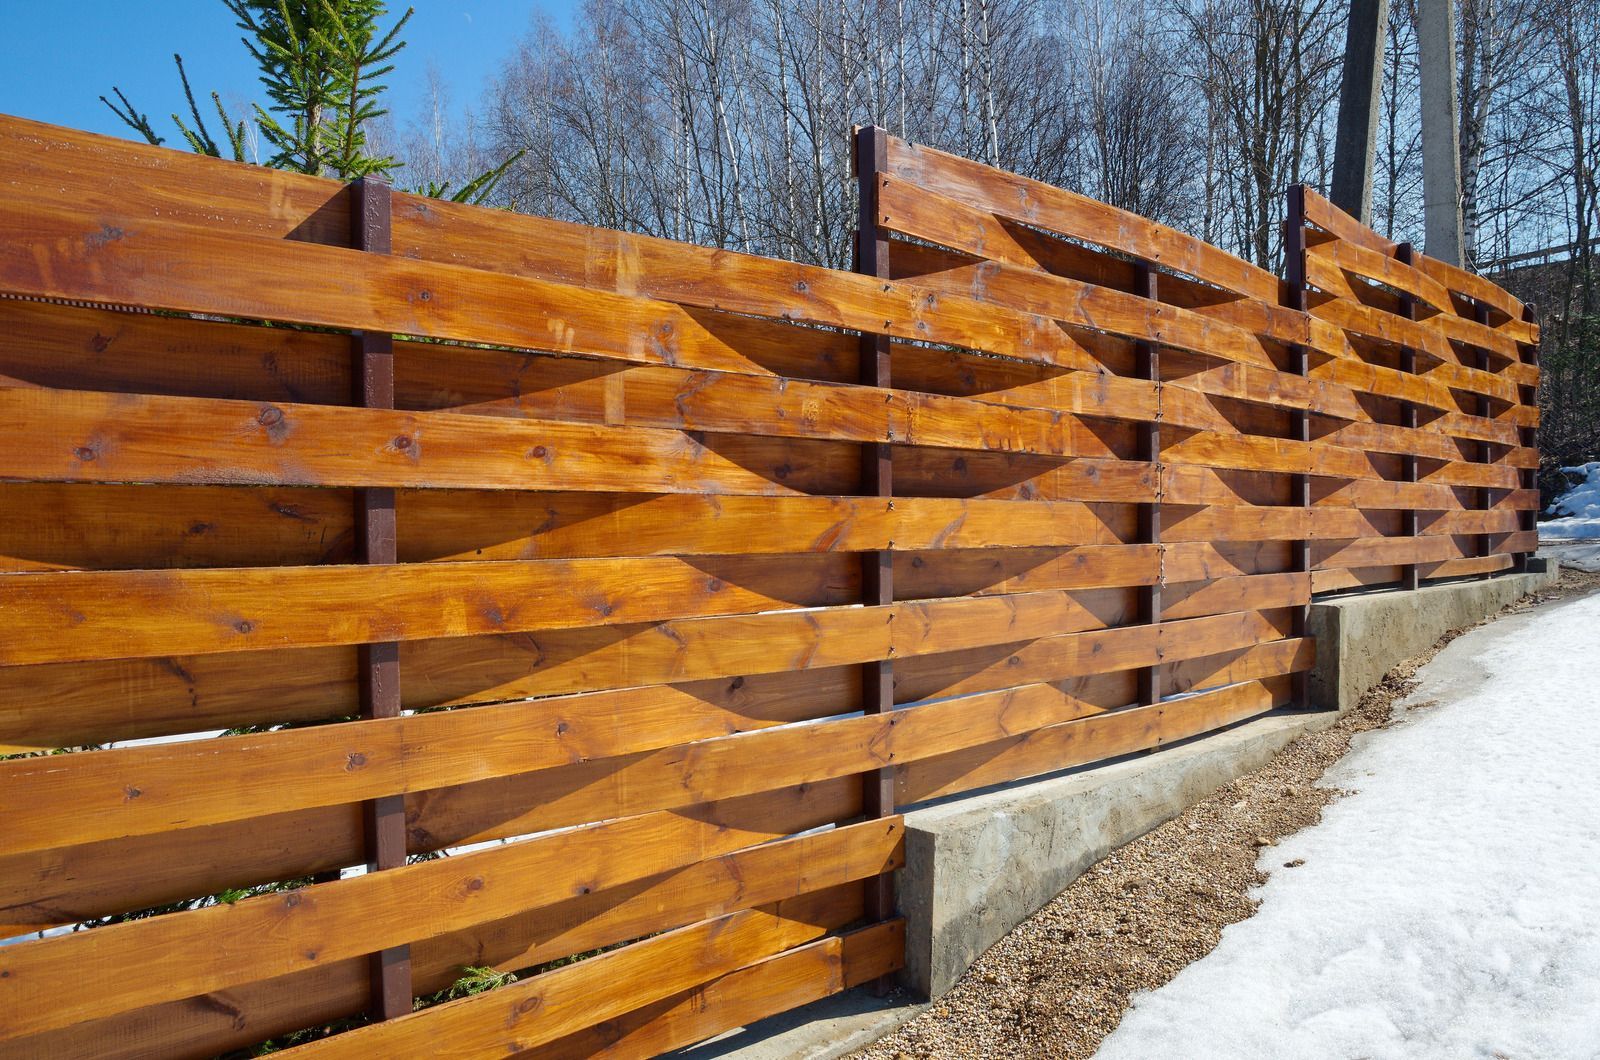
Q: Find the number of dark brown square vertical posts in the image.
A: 7